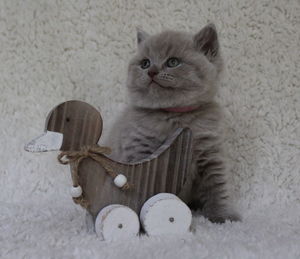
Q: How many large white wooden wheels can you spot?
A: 2